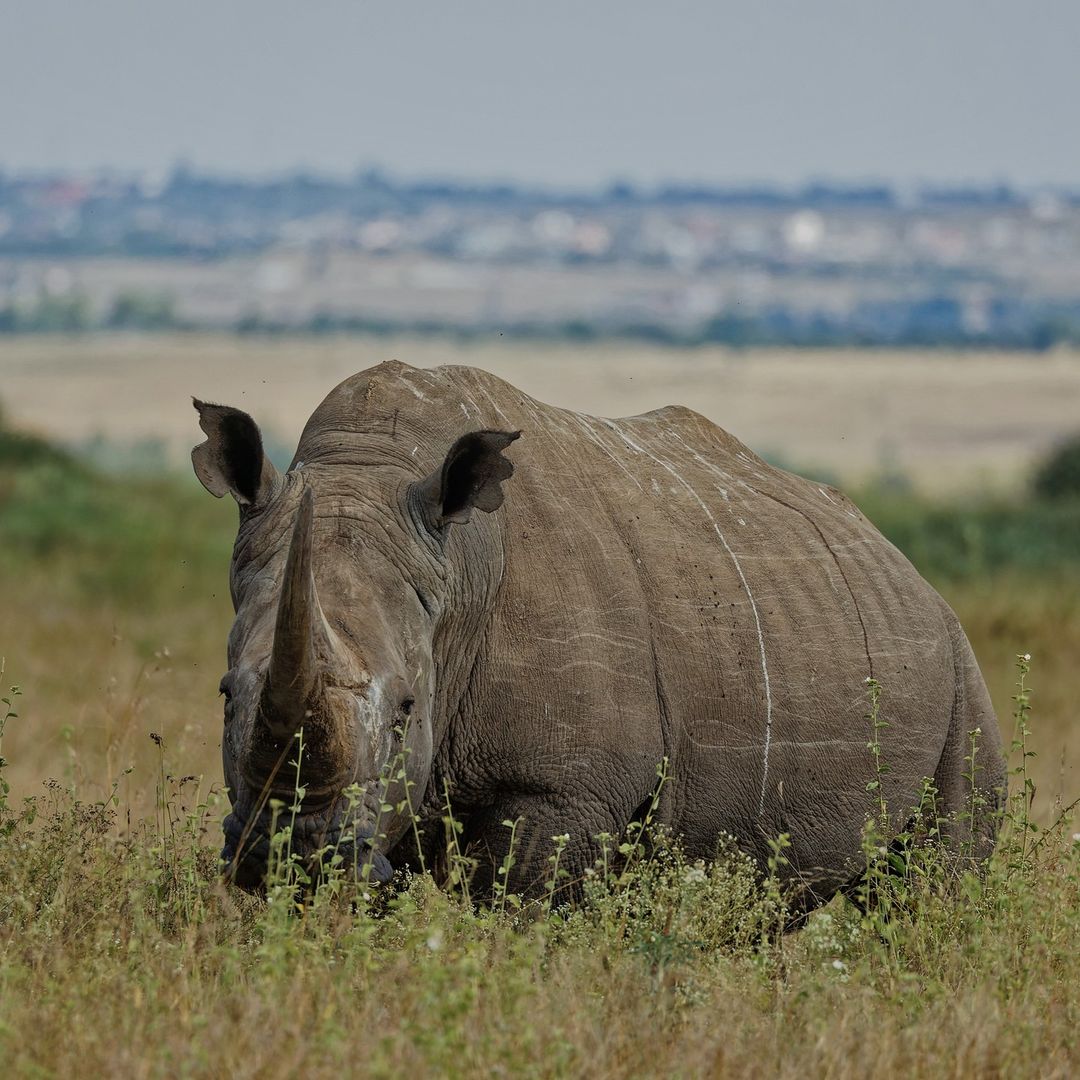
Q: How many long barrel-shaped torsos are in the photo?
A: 1